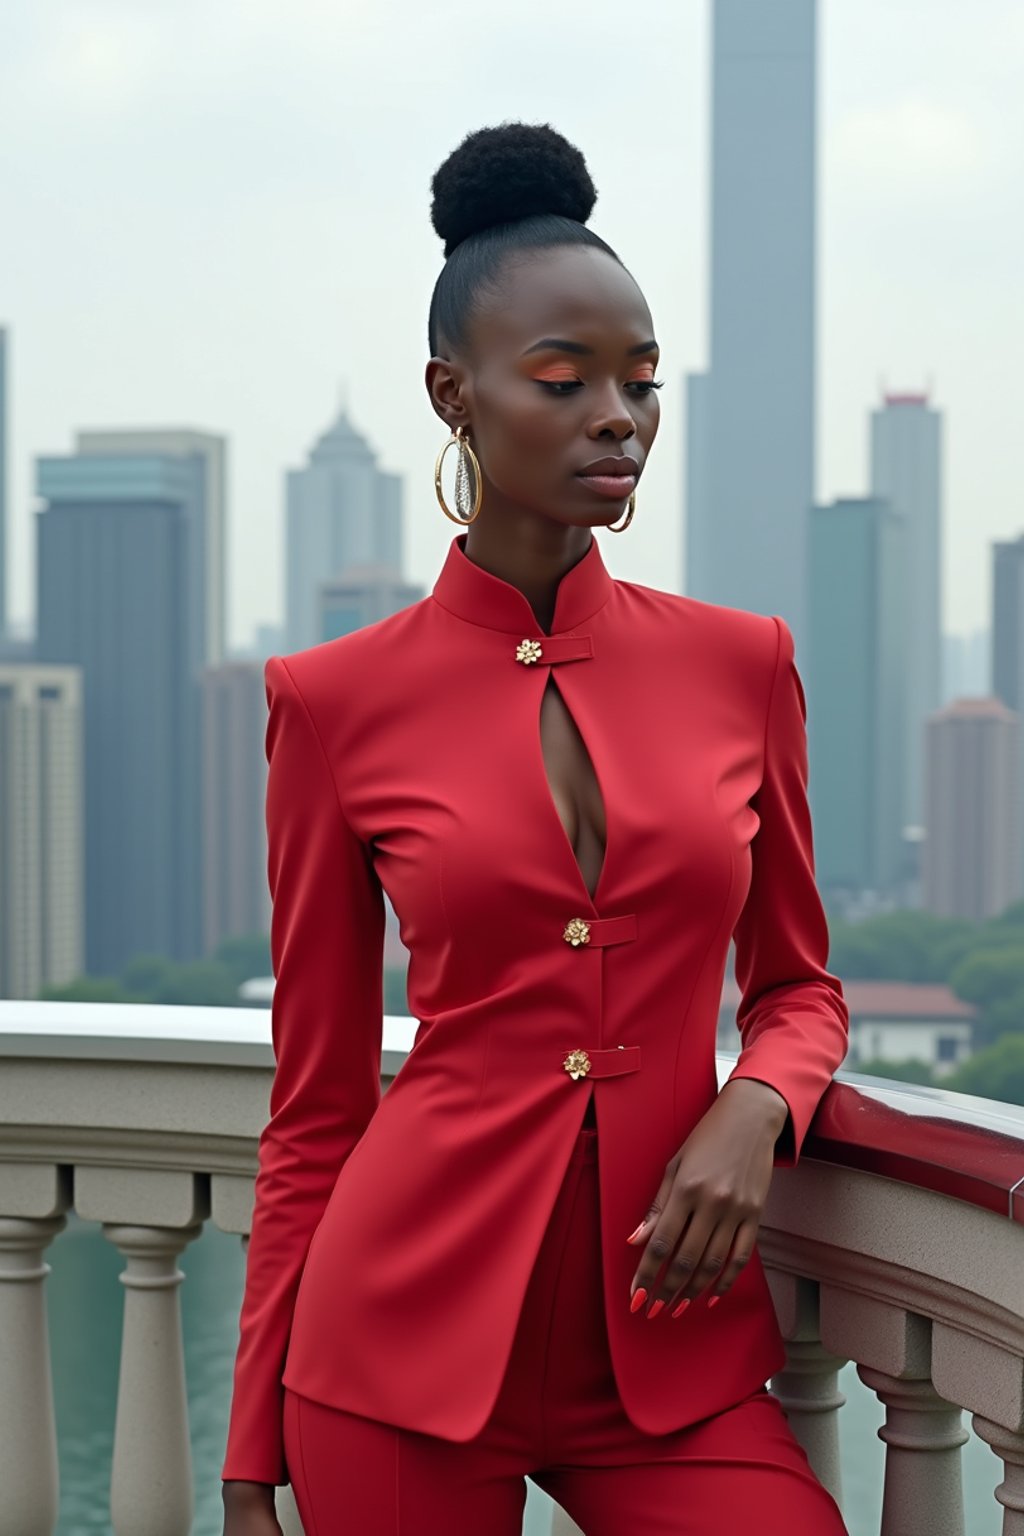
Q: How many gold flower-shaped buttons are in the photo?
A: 3